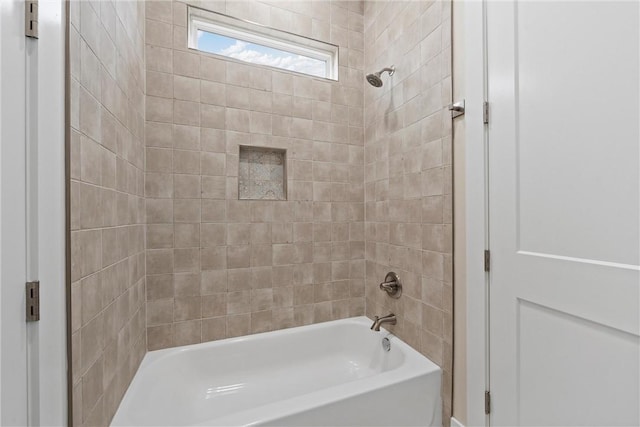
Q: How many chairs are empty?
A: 0